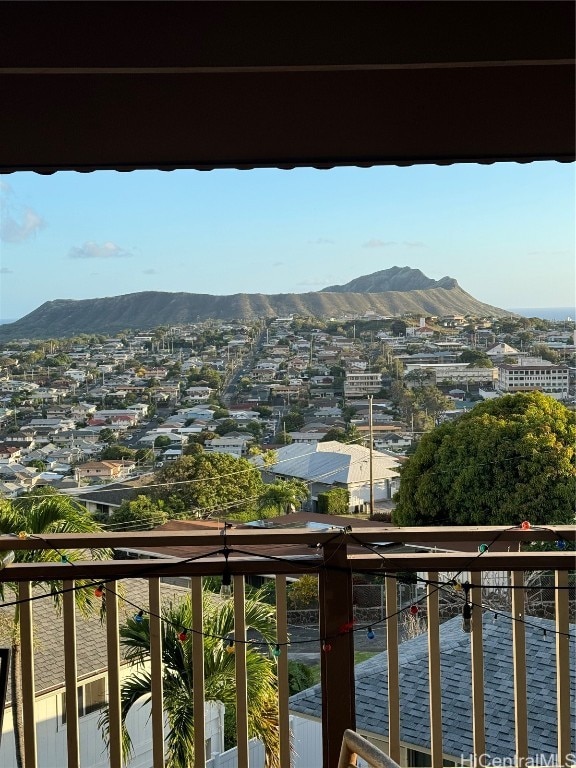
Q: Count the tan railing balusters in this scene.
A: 12